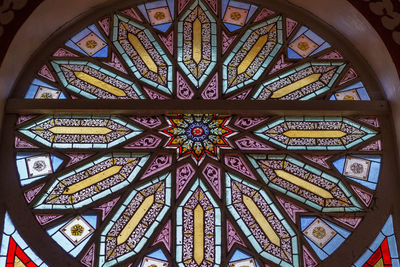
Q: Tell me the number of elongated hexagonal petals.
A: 12